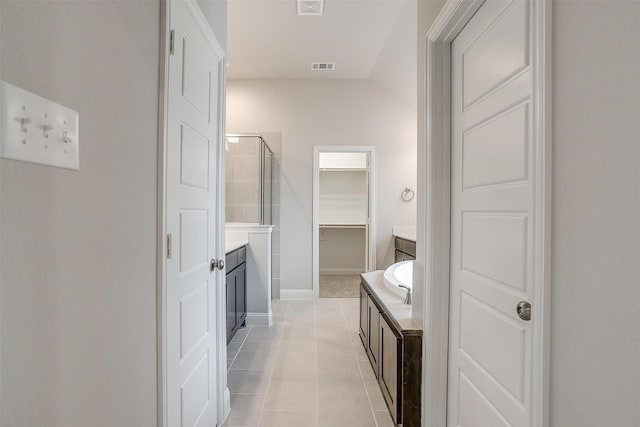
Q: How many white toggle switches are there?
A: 3